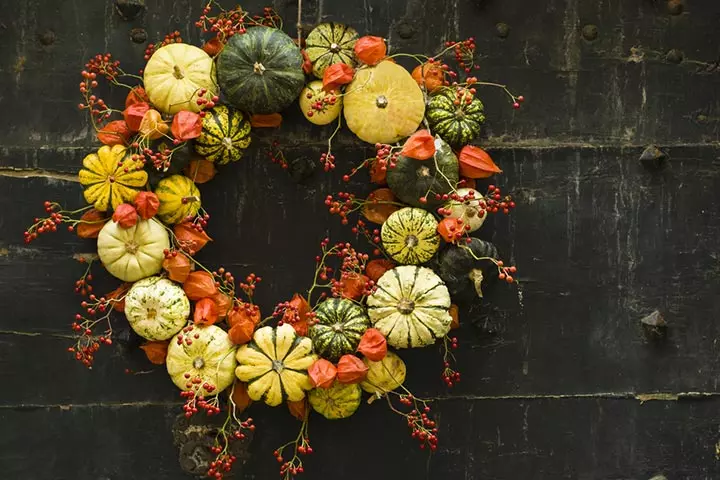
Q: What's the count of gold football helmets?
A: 0